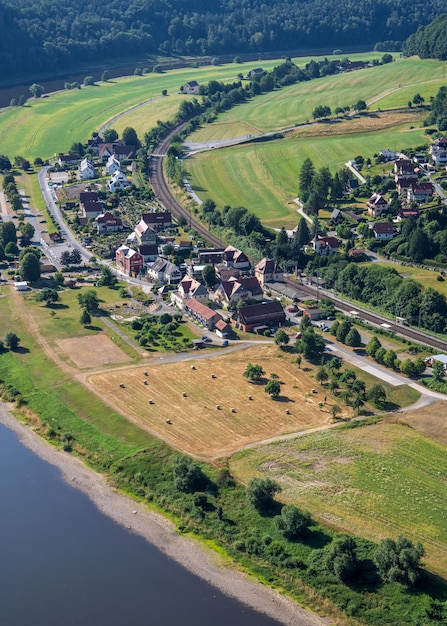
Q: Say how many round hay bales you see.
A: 13